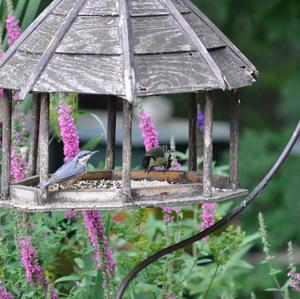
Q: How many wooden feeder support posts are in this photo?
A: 8